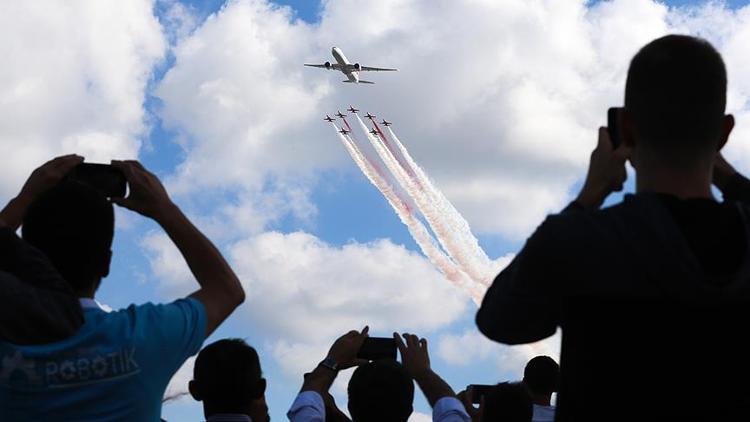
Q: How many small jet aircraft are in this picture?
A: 7